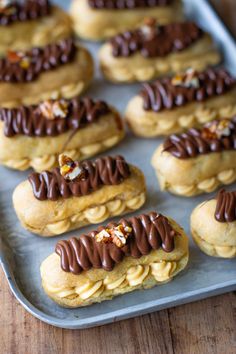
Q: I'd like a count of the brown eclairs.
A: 10